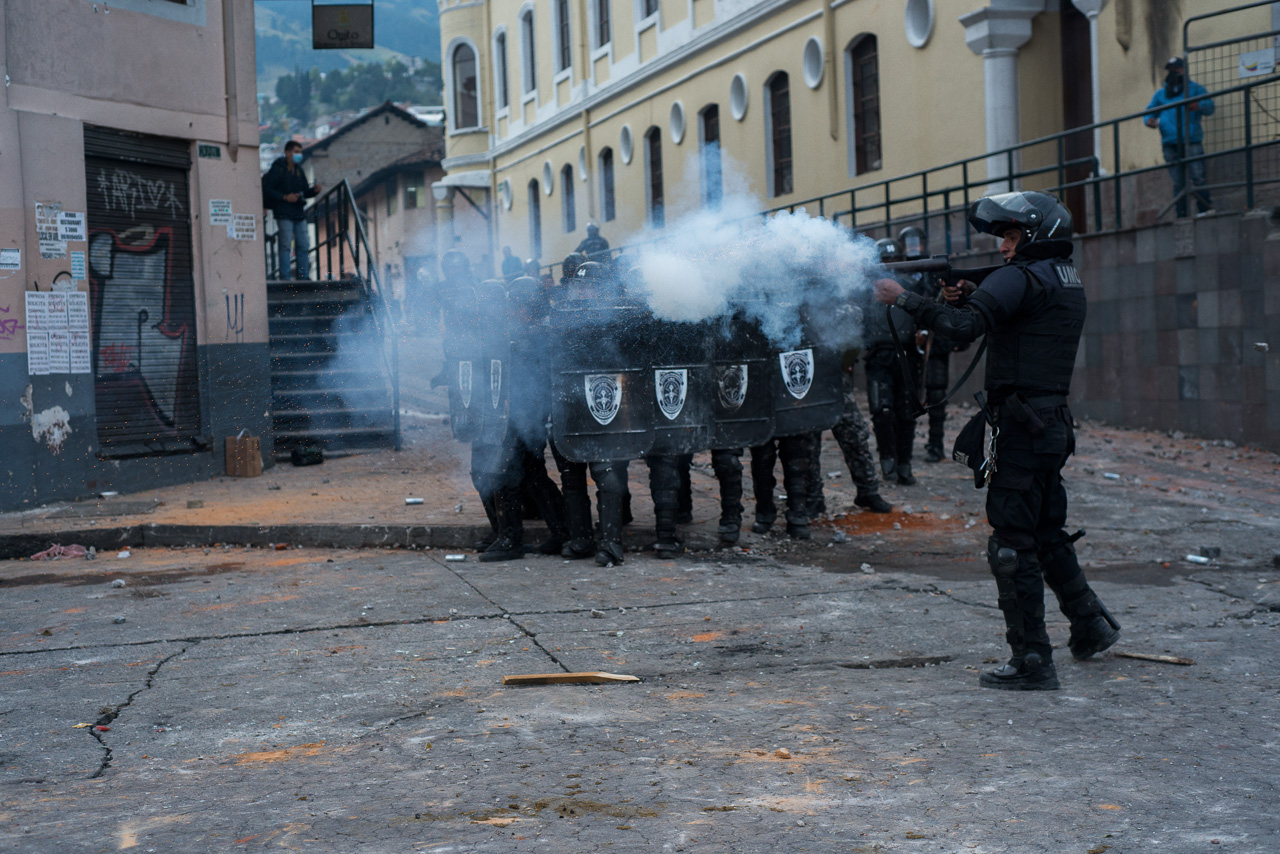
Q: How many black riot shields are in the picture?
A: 6